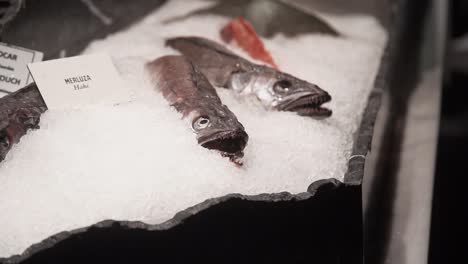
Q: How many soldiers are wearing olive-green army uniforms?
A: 0